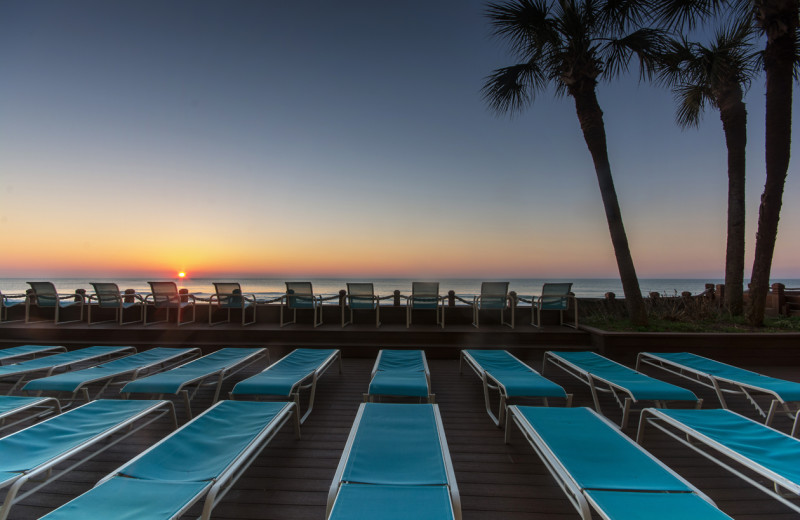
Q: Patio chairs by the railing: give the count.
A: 10